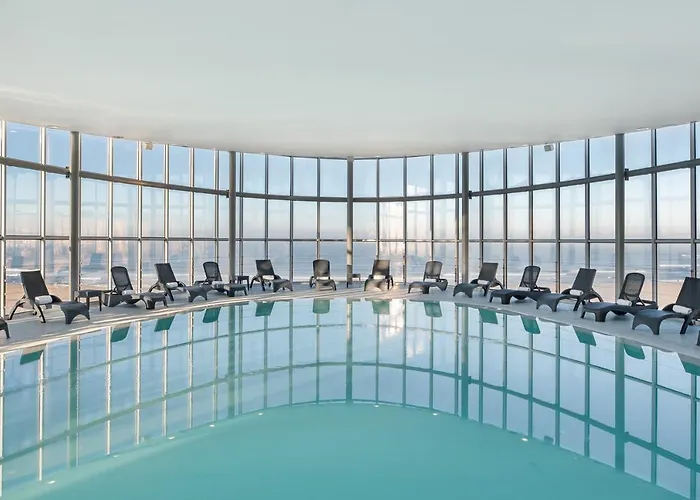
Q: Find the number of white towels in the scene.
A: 13